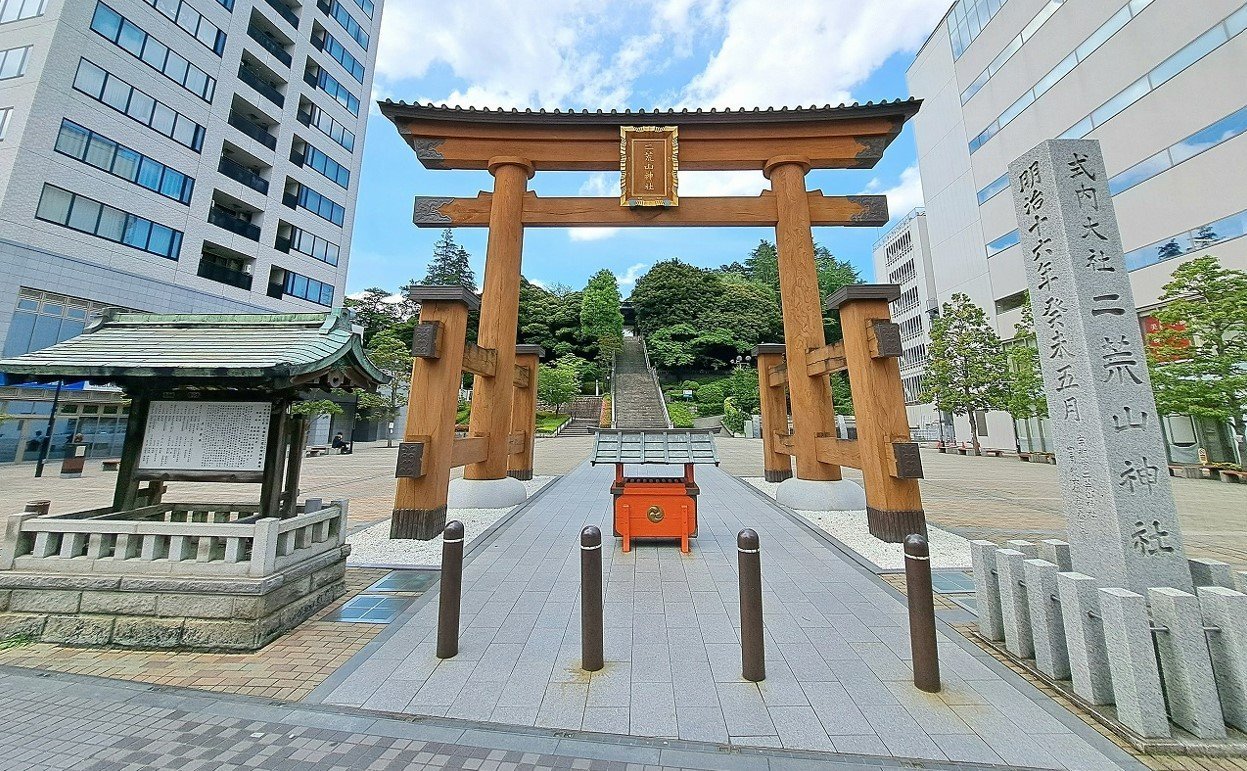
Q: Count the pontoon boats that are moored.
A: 0